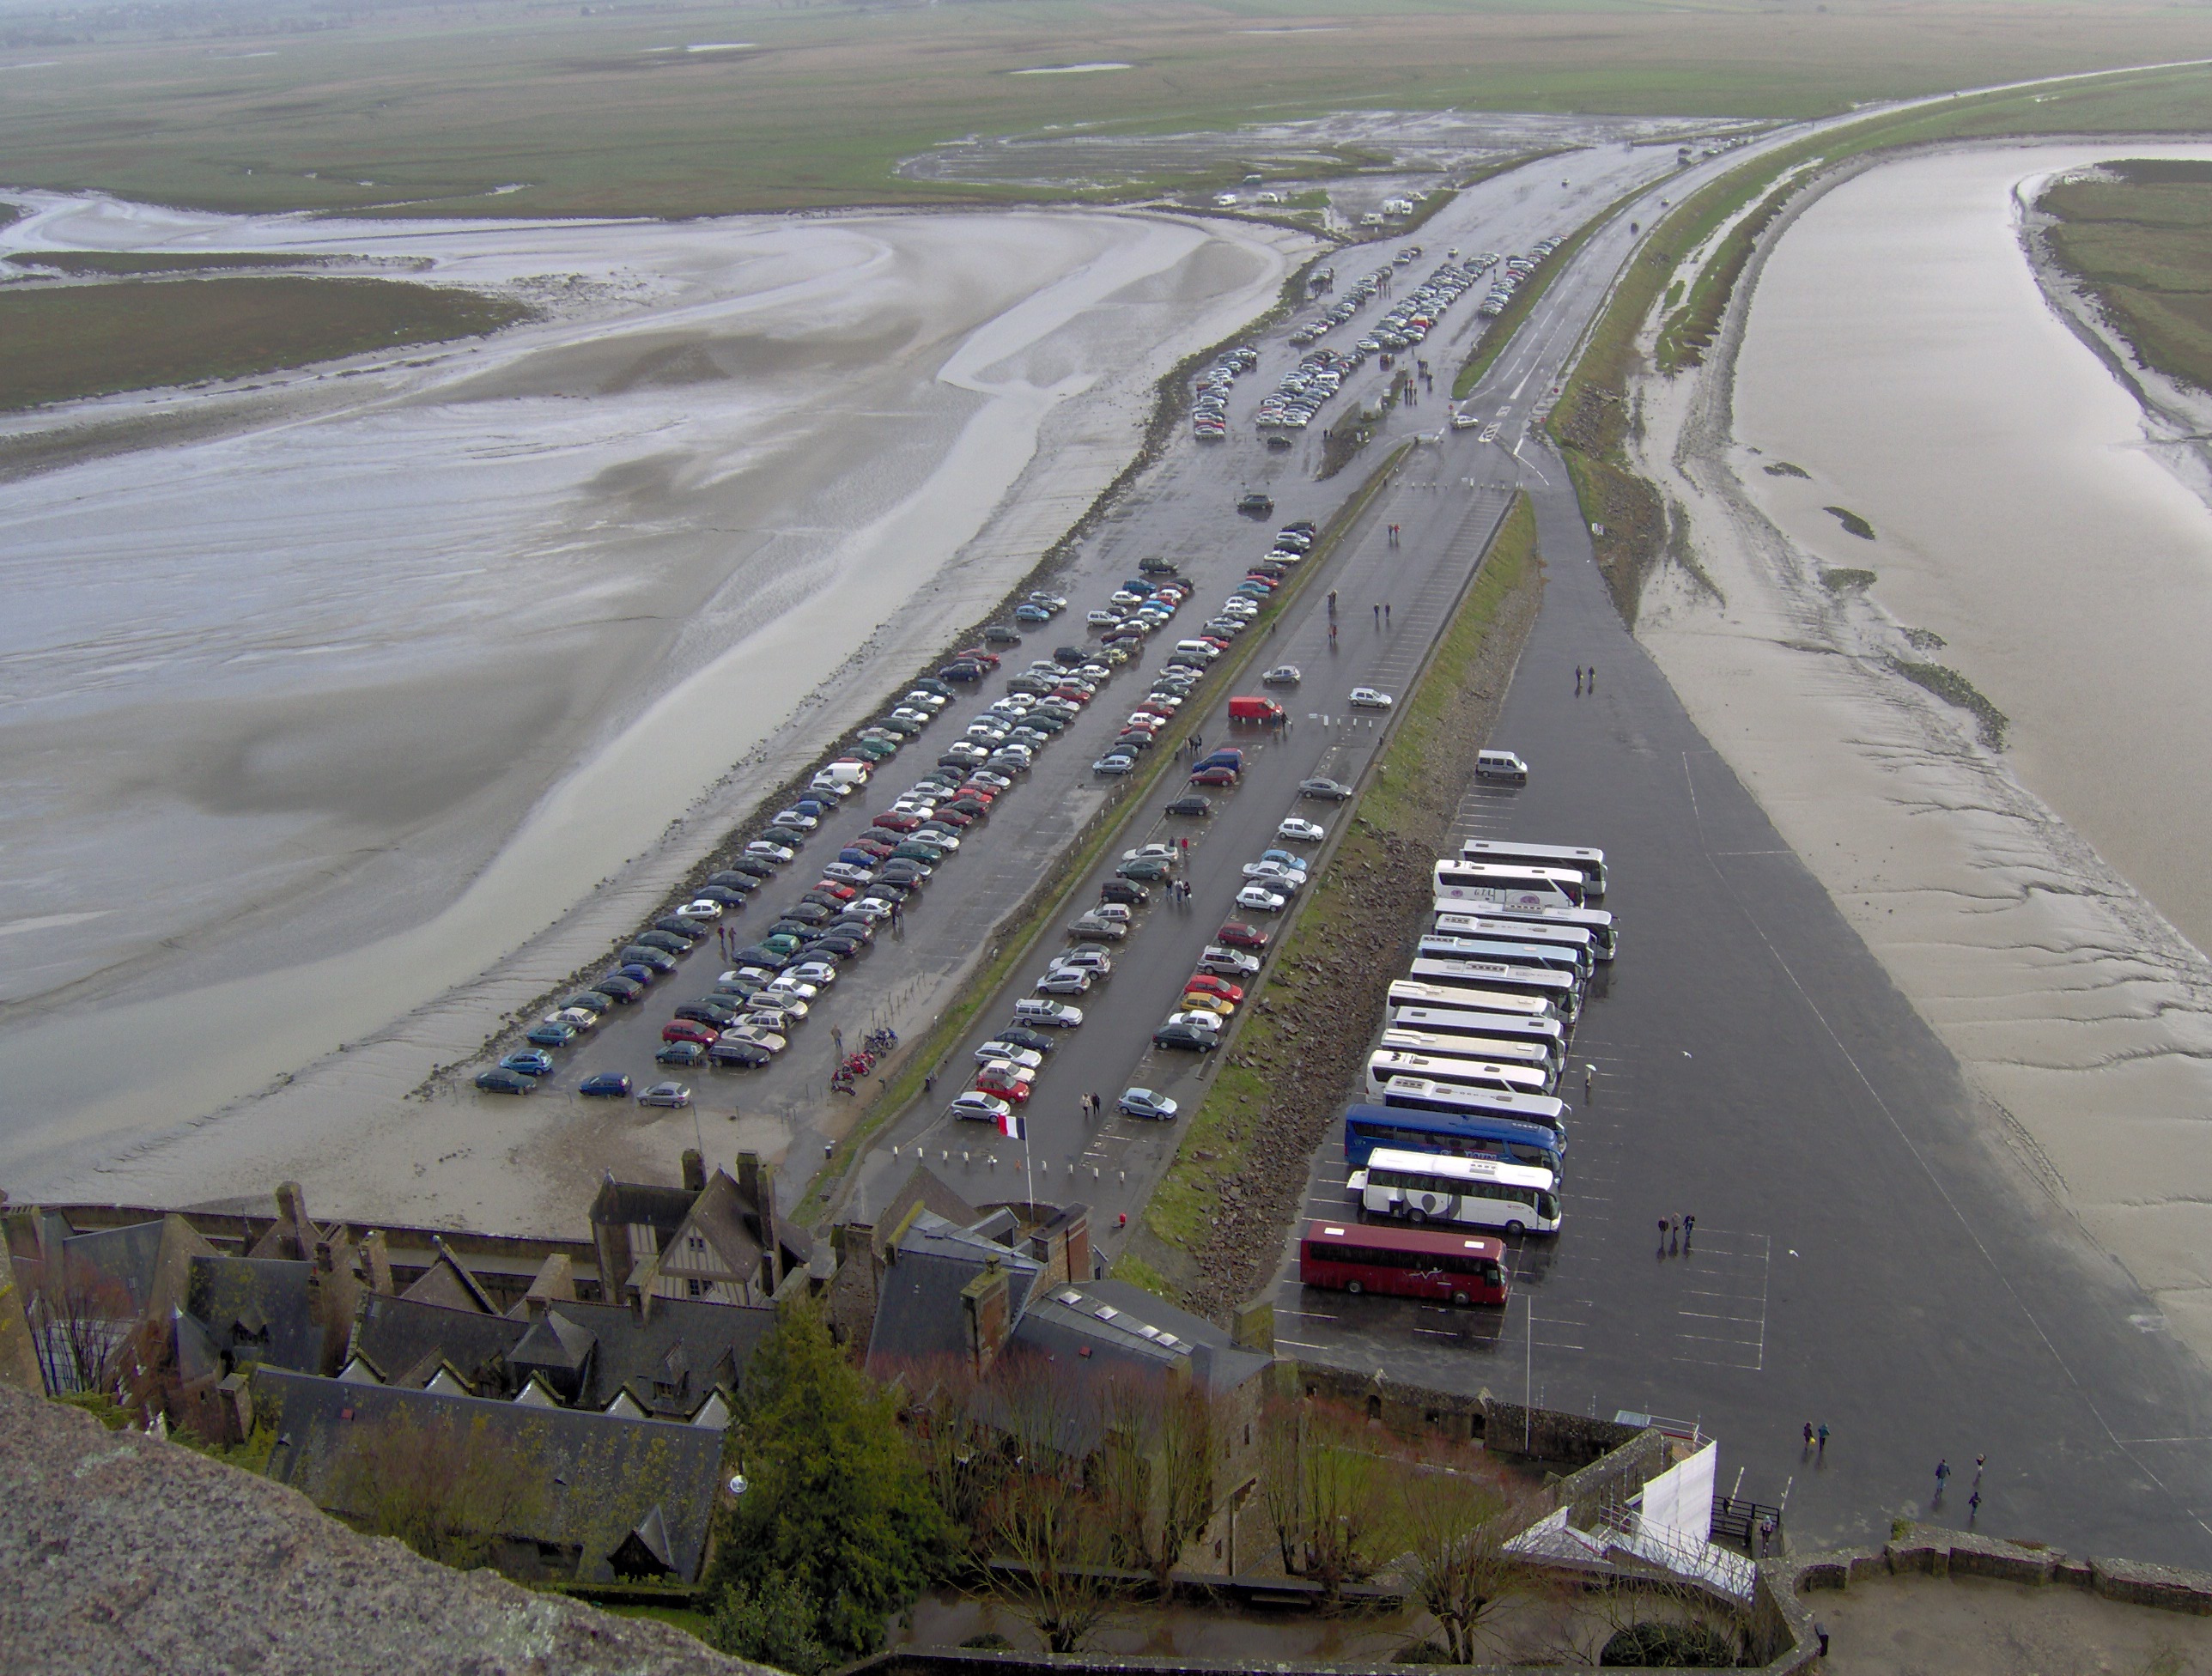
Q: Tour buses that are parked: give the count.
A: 14